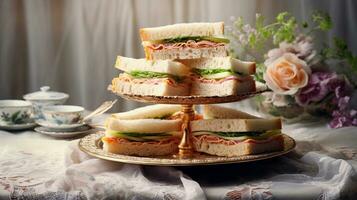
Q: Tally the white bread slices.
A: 12